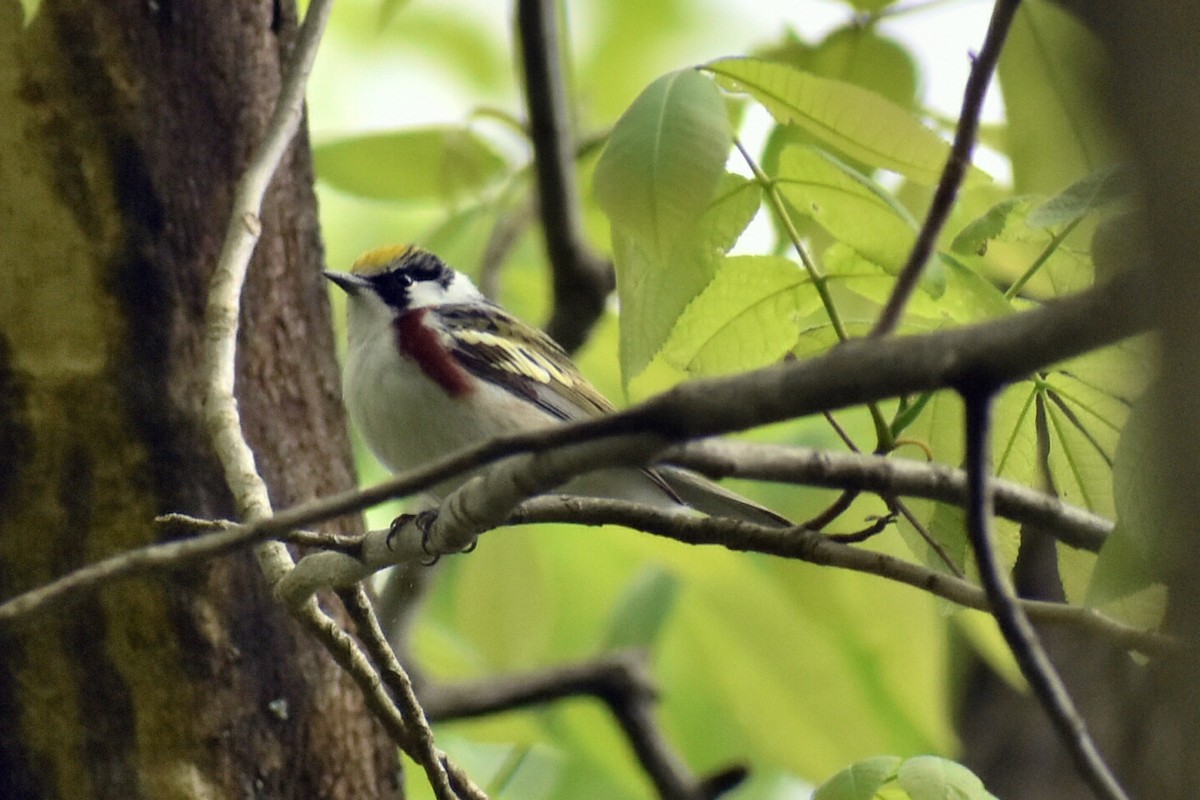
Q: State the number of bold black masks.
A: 1